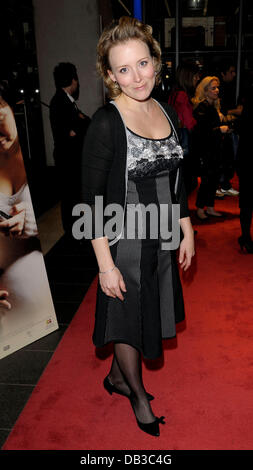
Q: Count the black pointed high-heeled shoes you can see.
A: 2